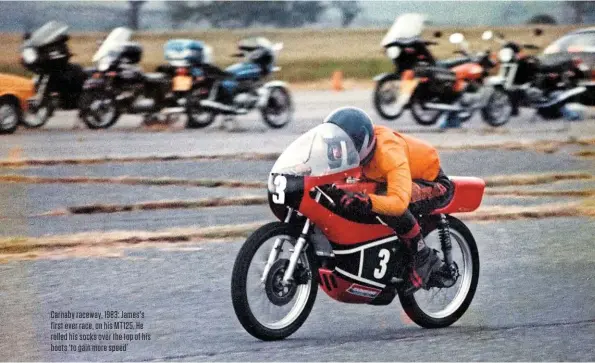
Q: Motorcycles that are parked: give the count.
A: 6